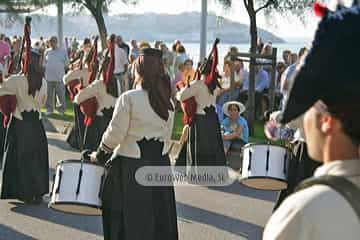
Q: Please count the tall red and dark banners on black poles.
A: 4